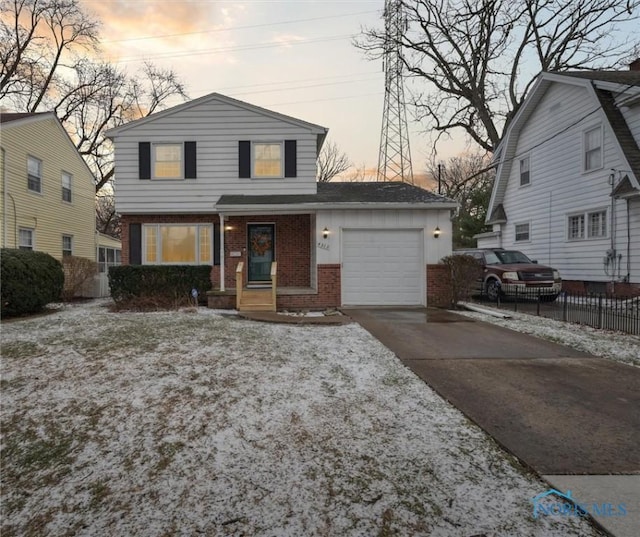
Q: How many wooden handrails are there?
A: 2